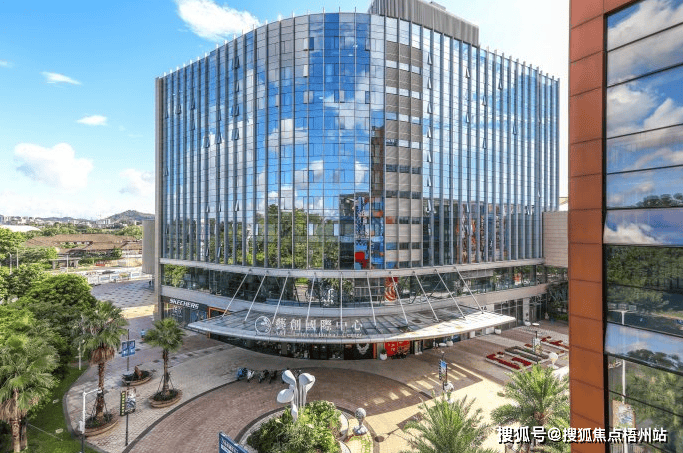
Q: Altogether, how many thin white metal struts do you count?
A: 10